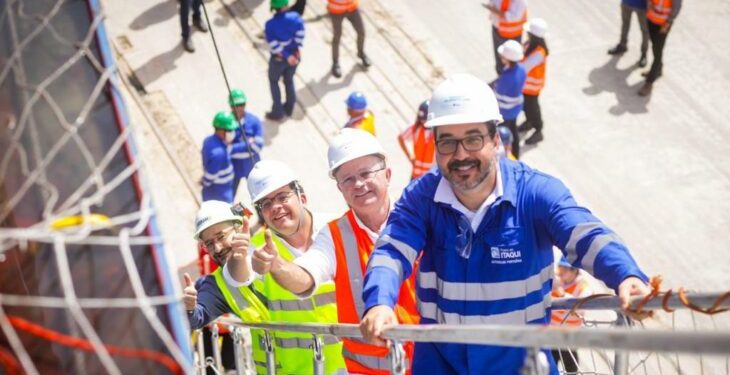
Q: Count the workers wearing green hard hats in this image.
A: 3